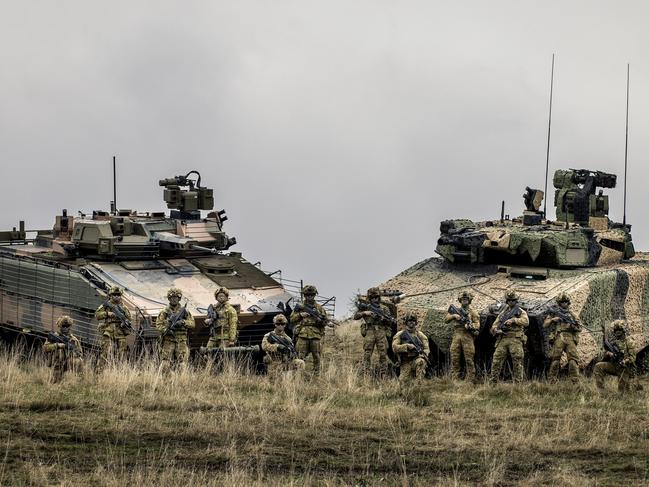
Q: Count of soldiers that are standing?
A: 8